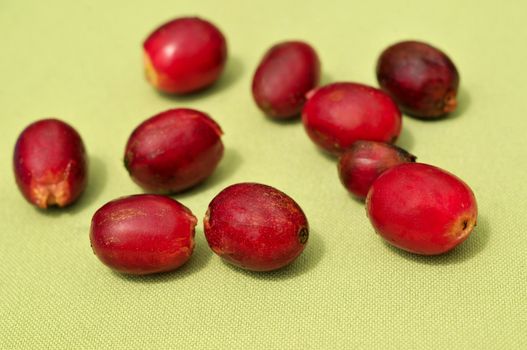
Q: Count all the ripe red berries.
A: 10